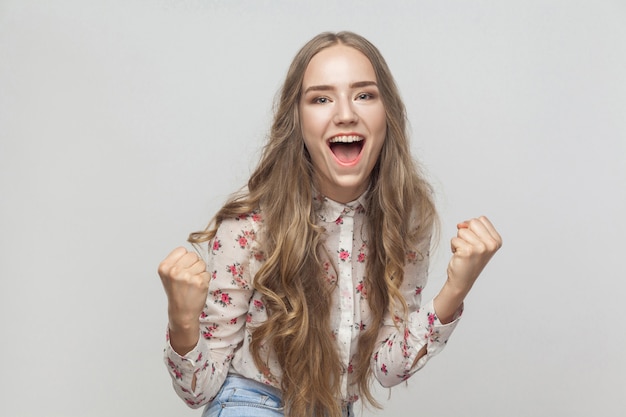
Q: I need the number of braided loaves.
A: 0